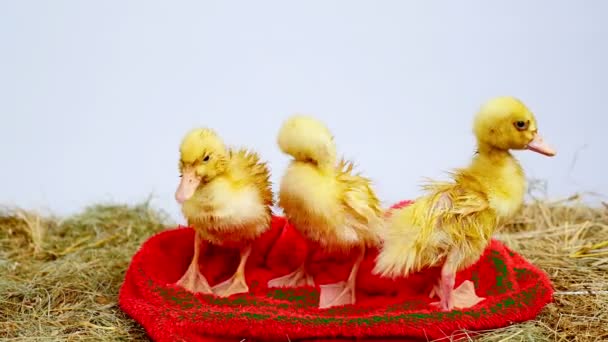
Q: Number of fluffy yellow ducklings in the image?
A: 3